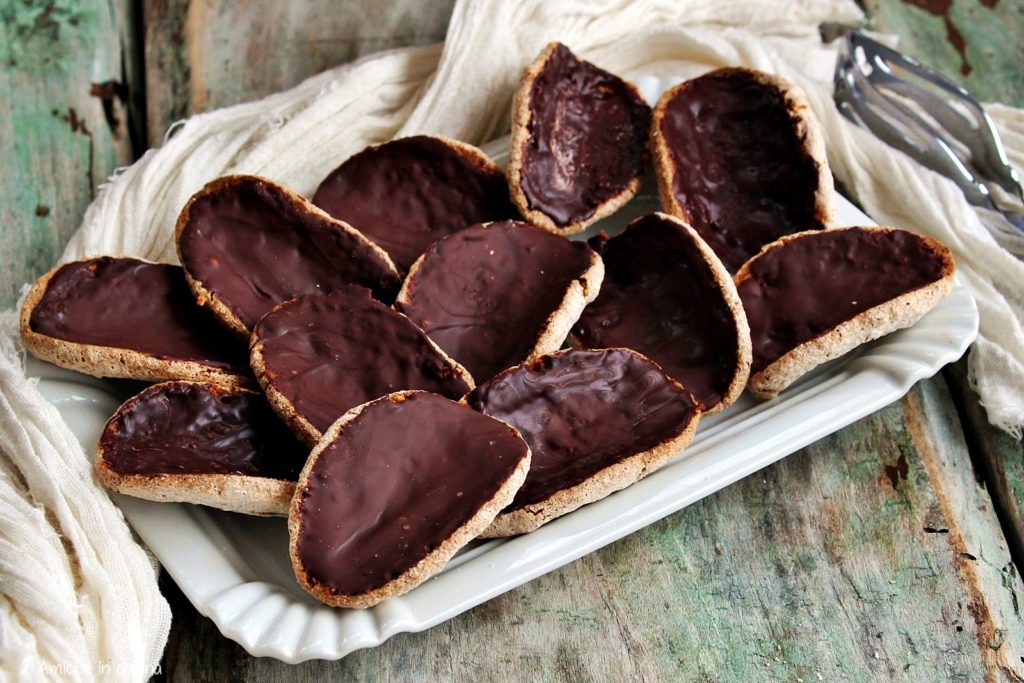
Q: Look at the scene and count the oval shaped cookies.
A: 12